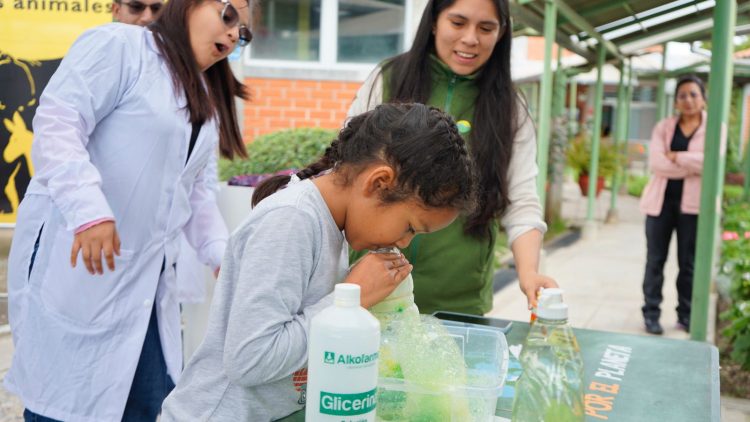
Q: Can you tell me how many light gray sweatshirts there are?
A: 1